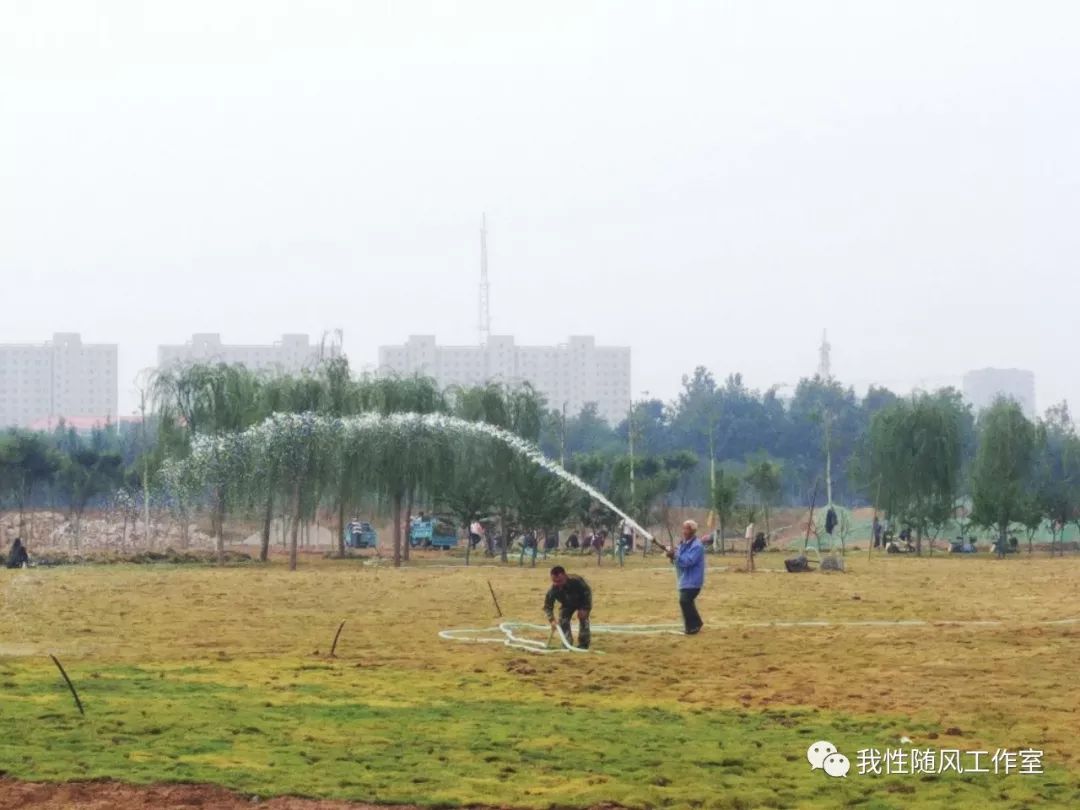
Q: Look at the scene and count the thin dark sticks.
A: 3